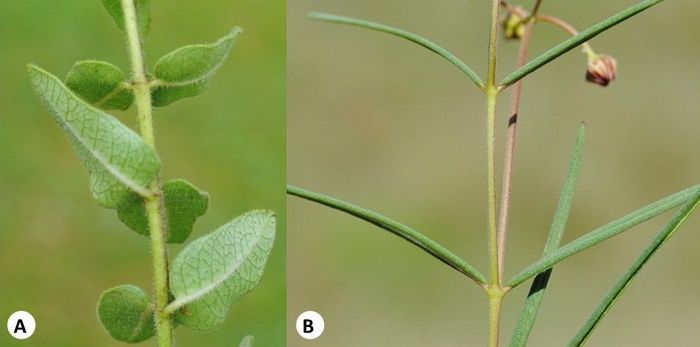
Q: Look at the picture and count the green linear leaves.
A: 6